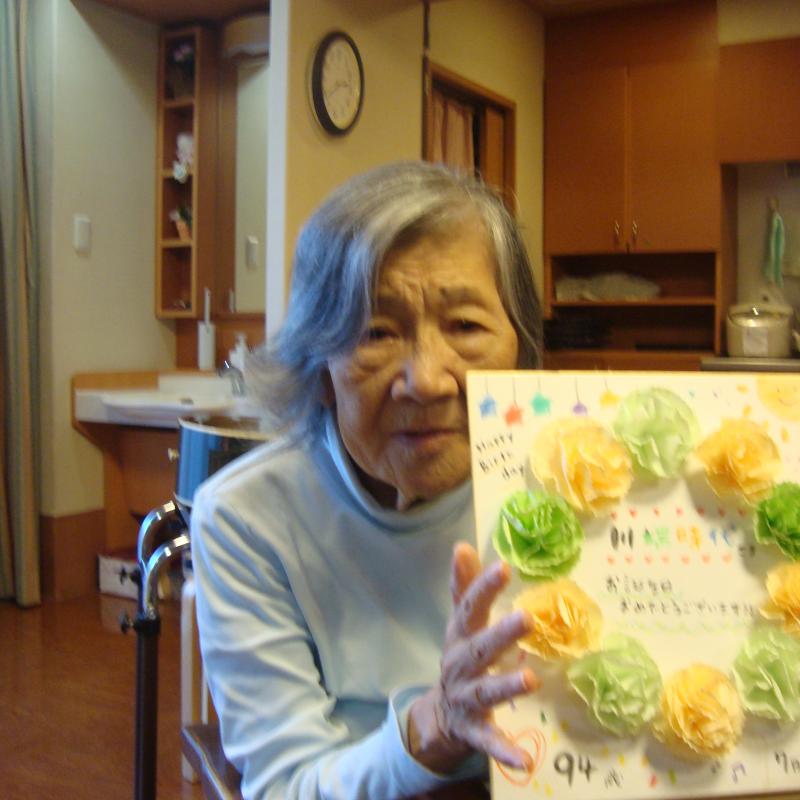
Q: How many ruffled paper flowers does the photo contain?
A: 10